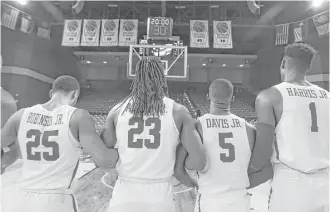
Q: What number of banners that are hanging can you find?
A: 6